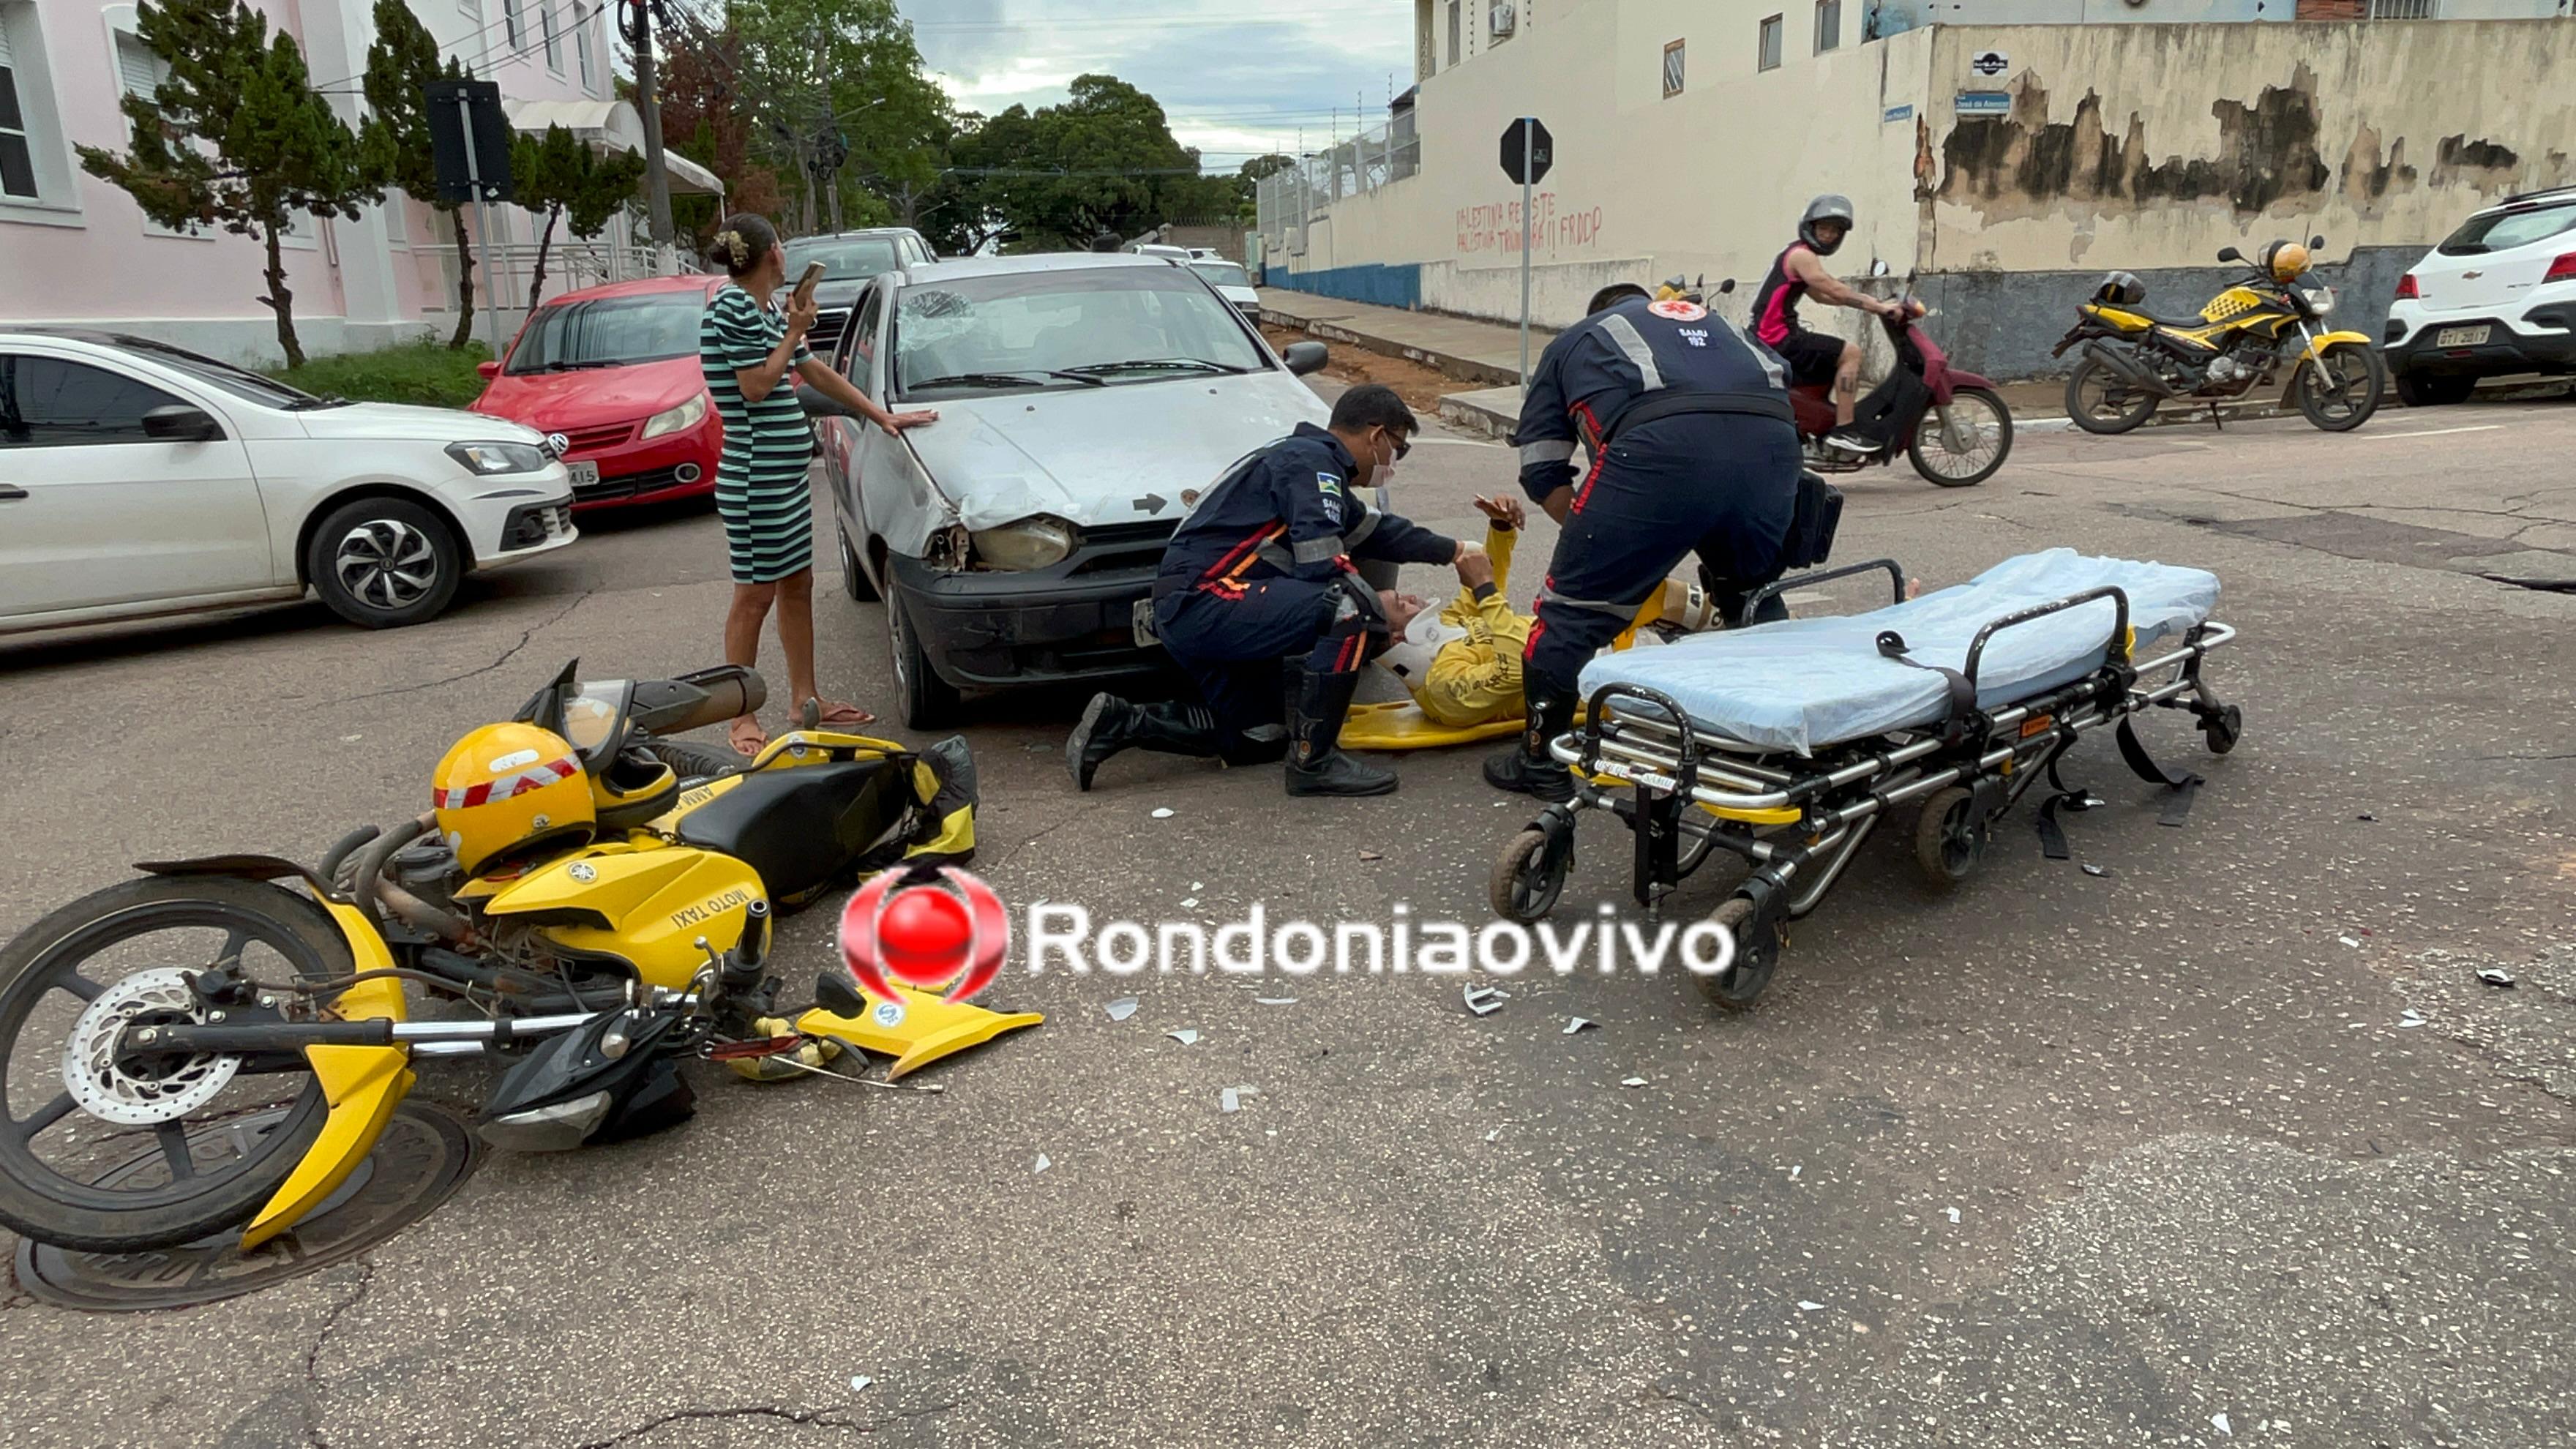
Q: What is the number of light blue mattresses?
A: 1